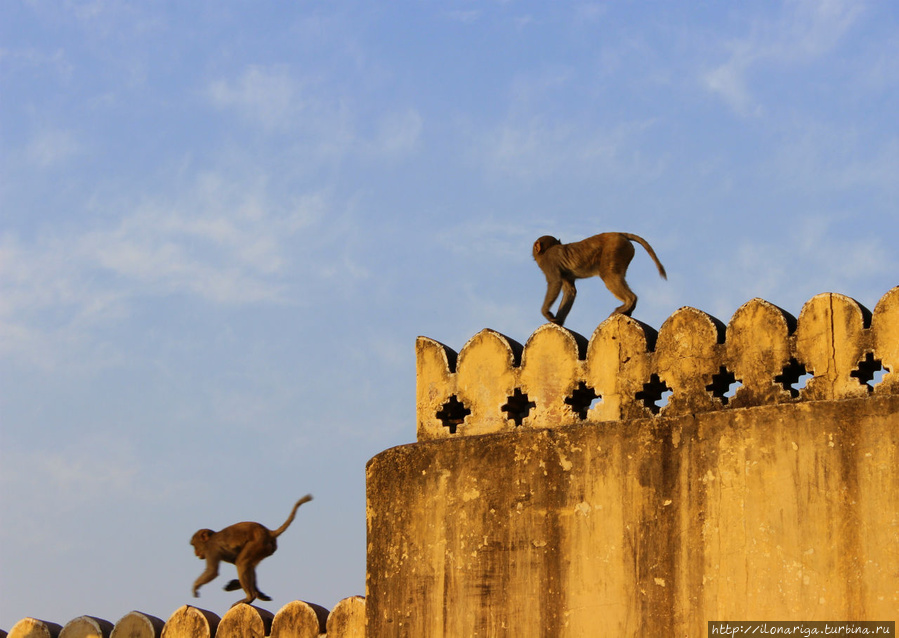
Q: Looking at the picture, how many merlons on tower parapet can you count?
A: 8